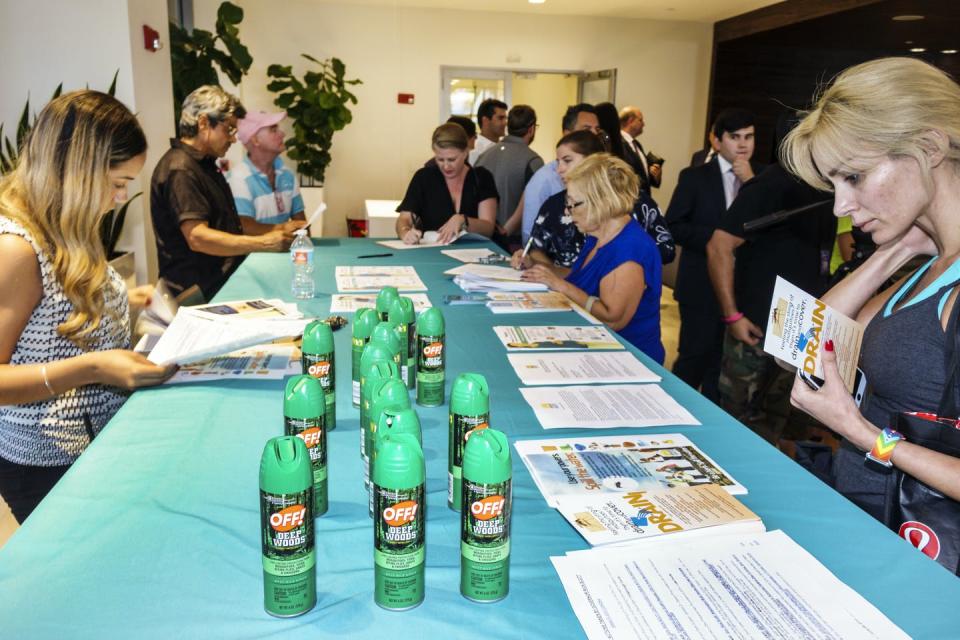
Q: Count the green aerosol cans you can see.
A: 15